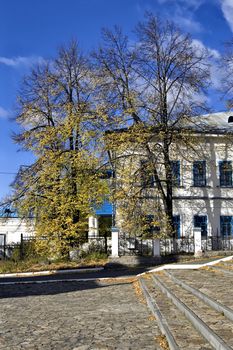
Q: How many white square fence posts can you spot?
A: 3